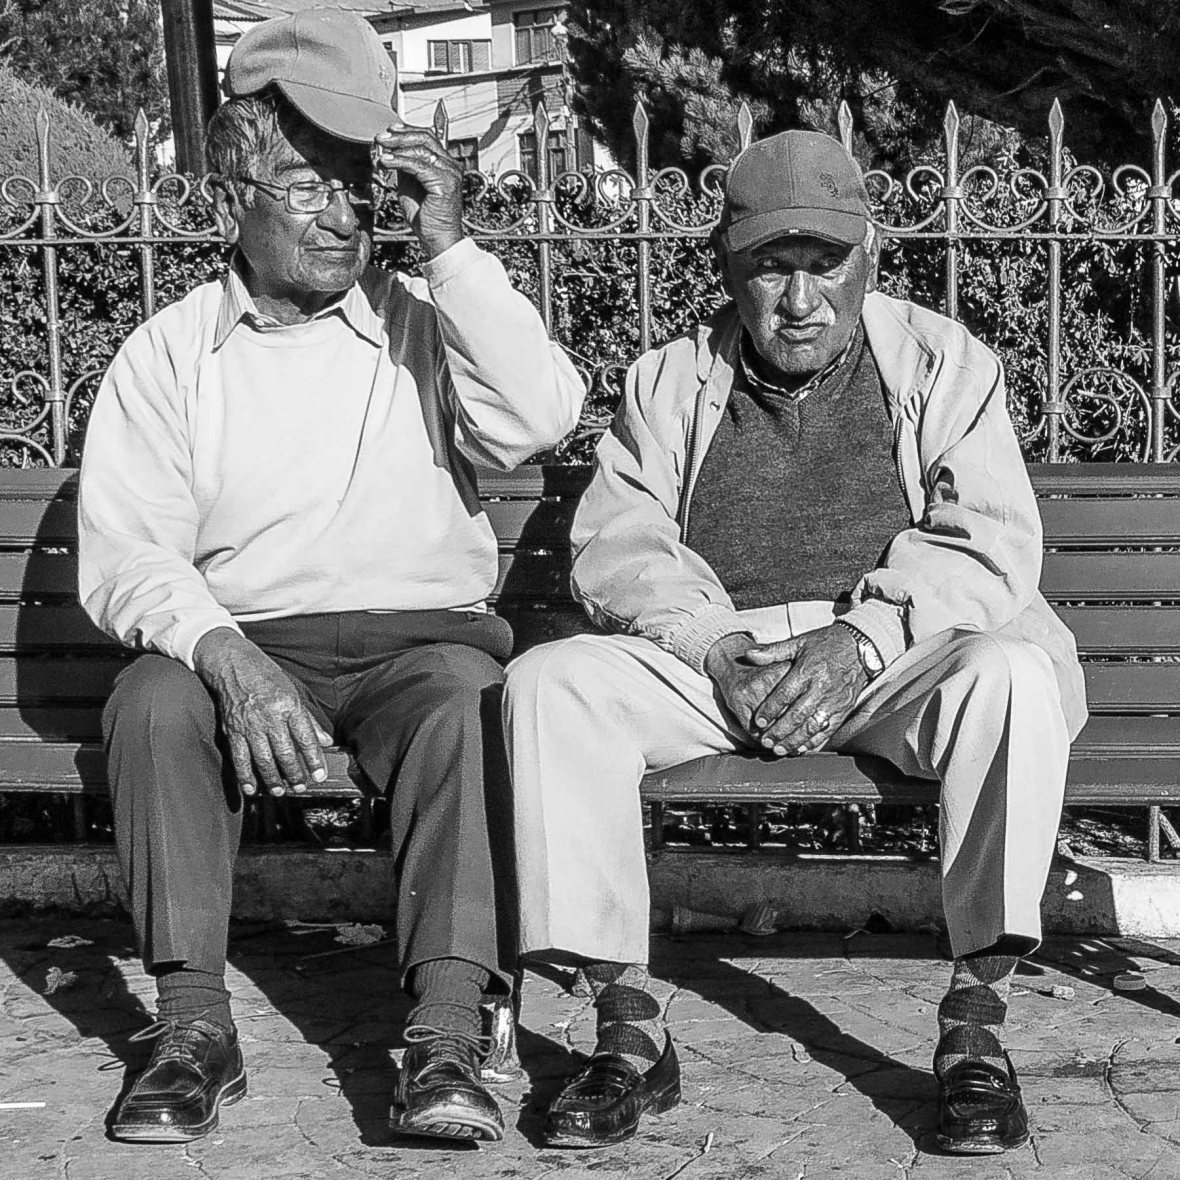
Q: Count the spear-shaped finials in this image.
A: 10